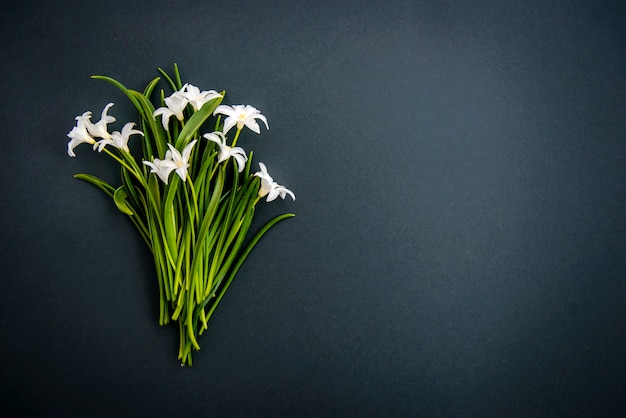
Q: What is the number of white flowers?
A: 10